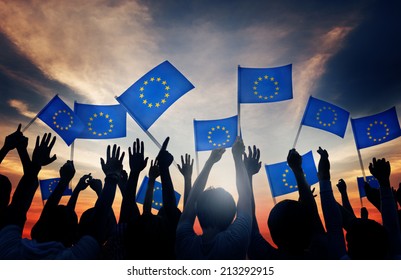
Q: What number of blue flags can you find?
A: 11